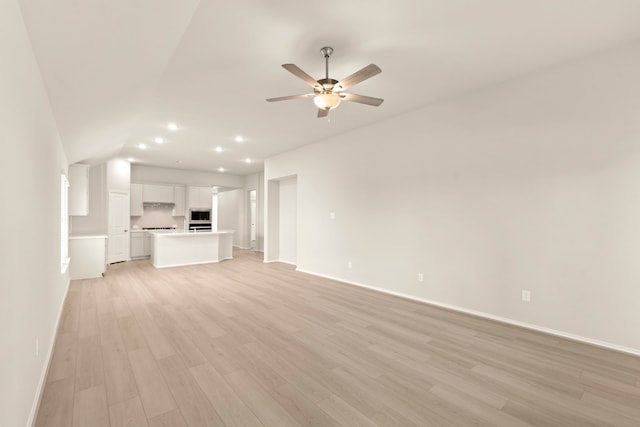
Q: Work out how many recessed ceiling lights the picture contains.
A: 8